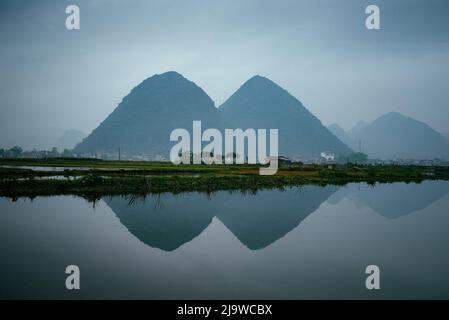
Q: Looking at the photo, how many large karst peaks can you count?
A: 2